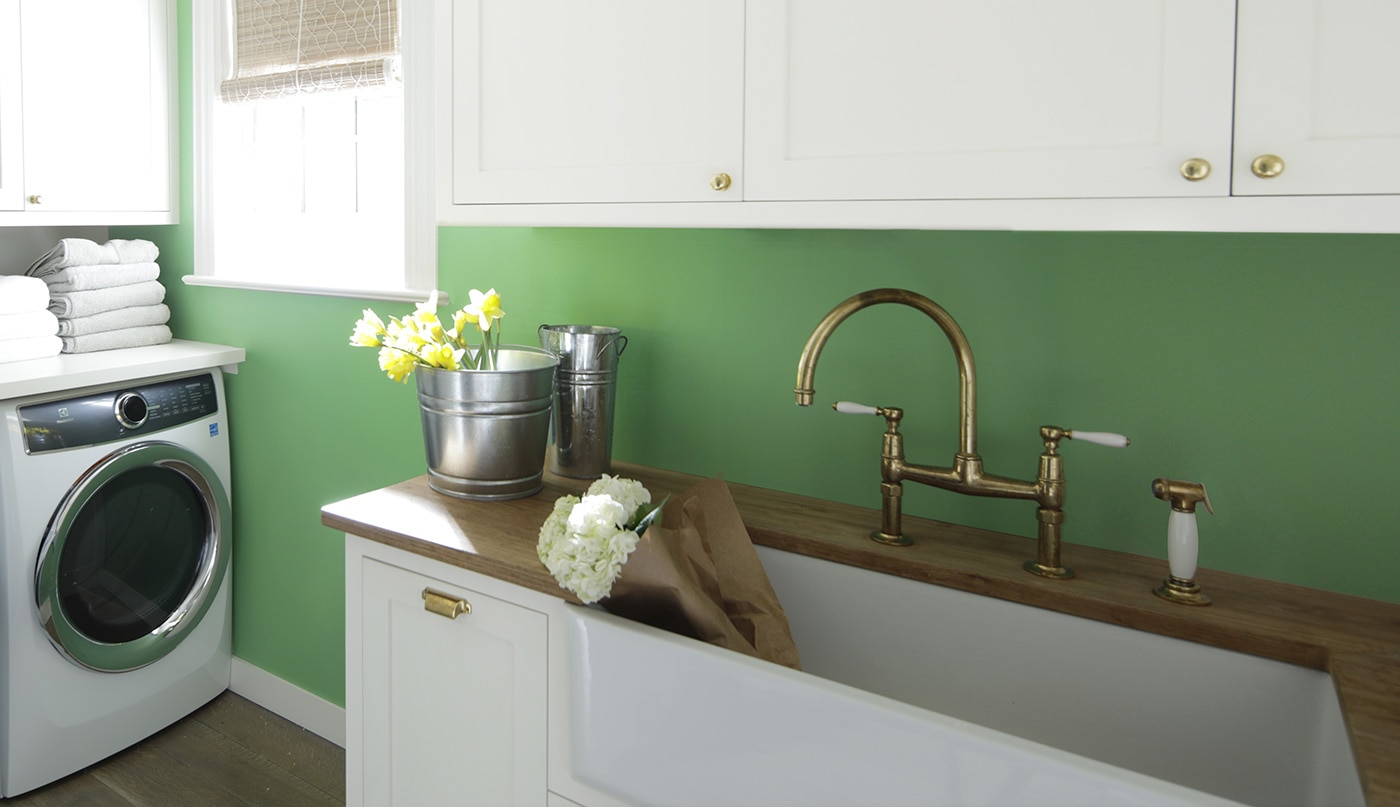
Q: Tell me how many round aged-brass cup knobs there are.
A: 4